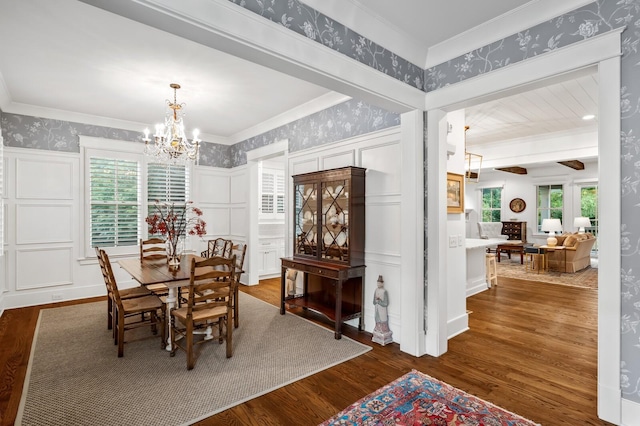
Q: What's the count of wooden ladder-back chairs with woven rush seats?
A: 5